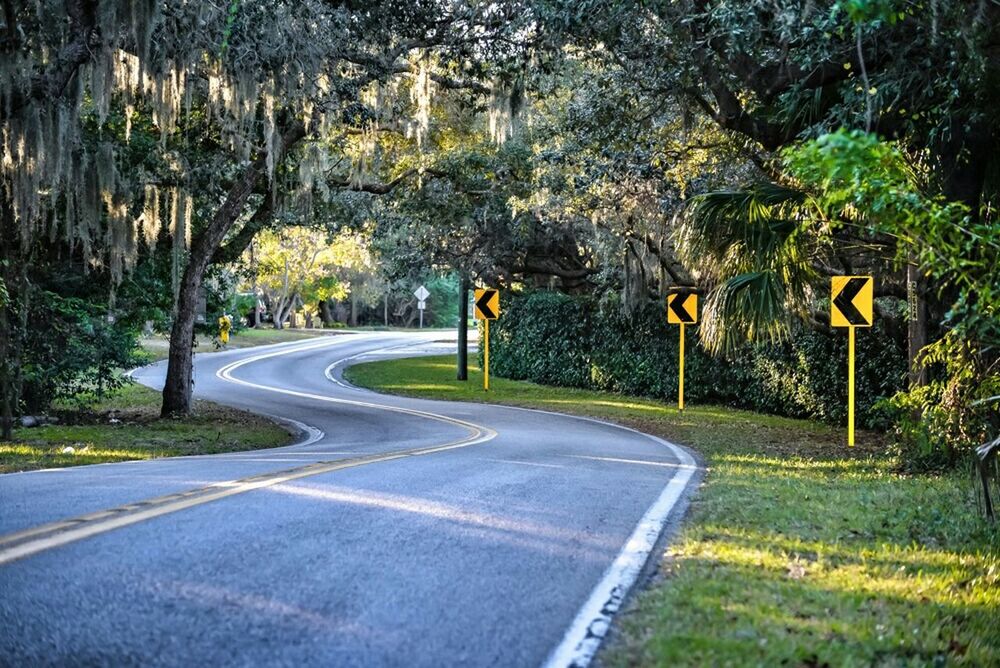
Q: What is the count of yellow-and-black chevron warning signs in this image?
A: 3